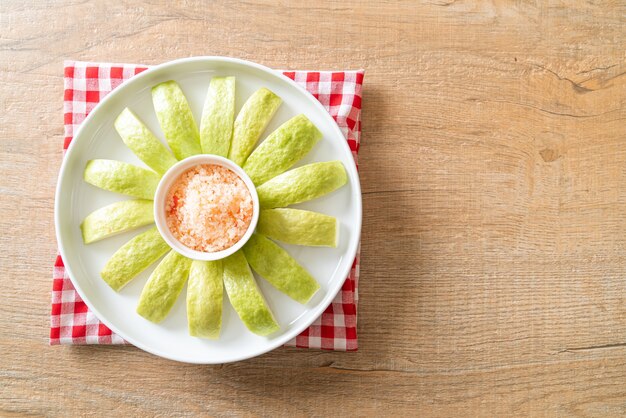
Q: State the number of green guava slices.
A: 14